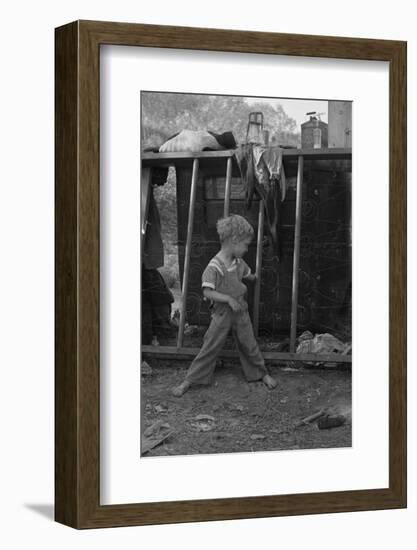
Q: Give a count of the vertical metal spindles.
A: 4